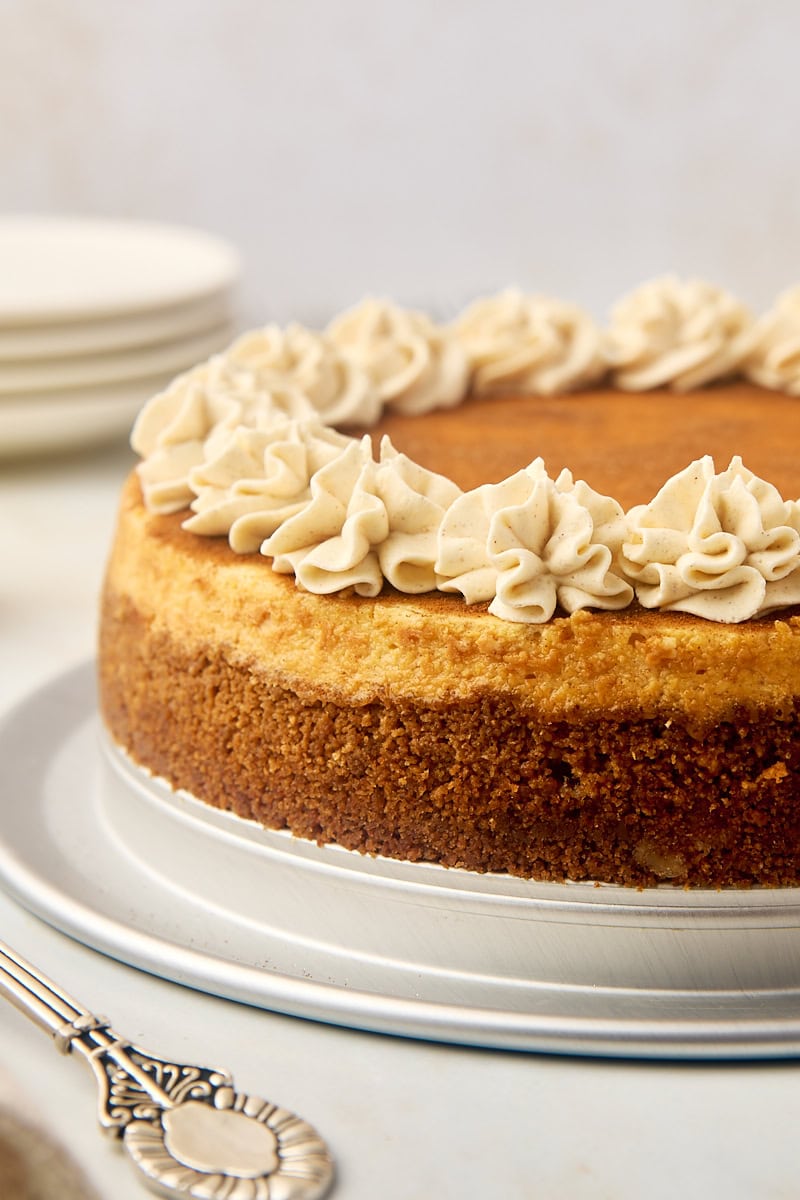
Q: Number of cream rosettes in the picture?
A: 10